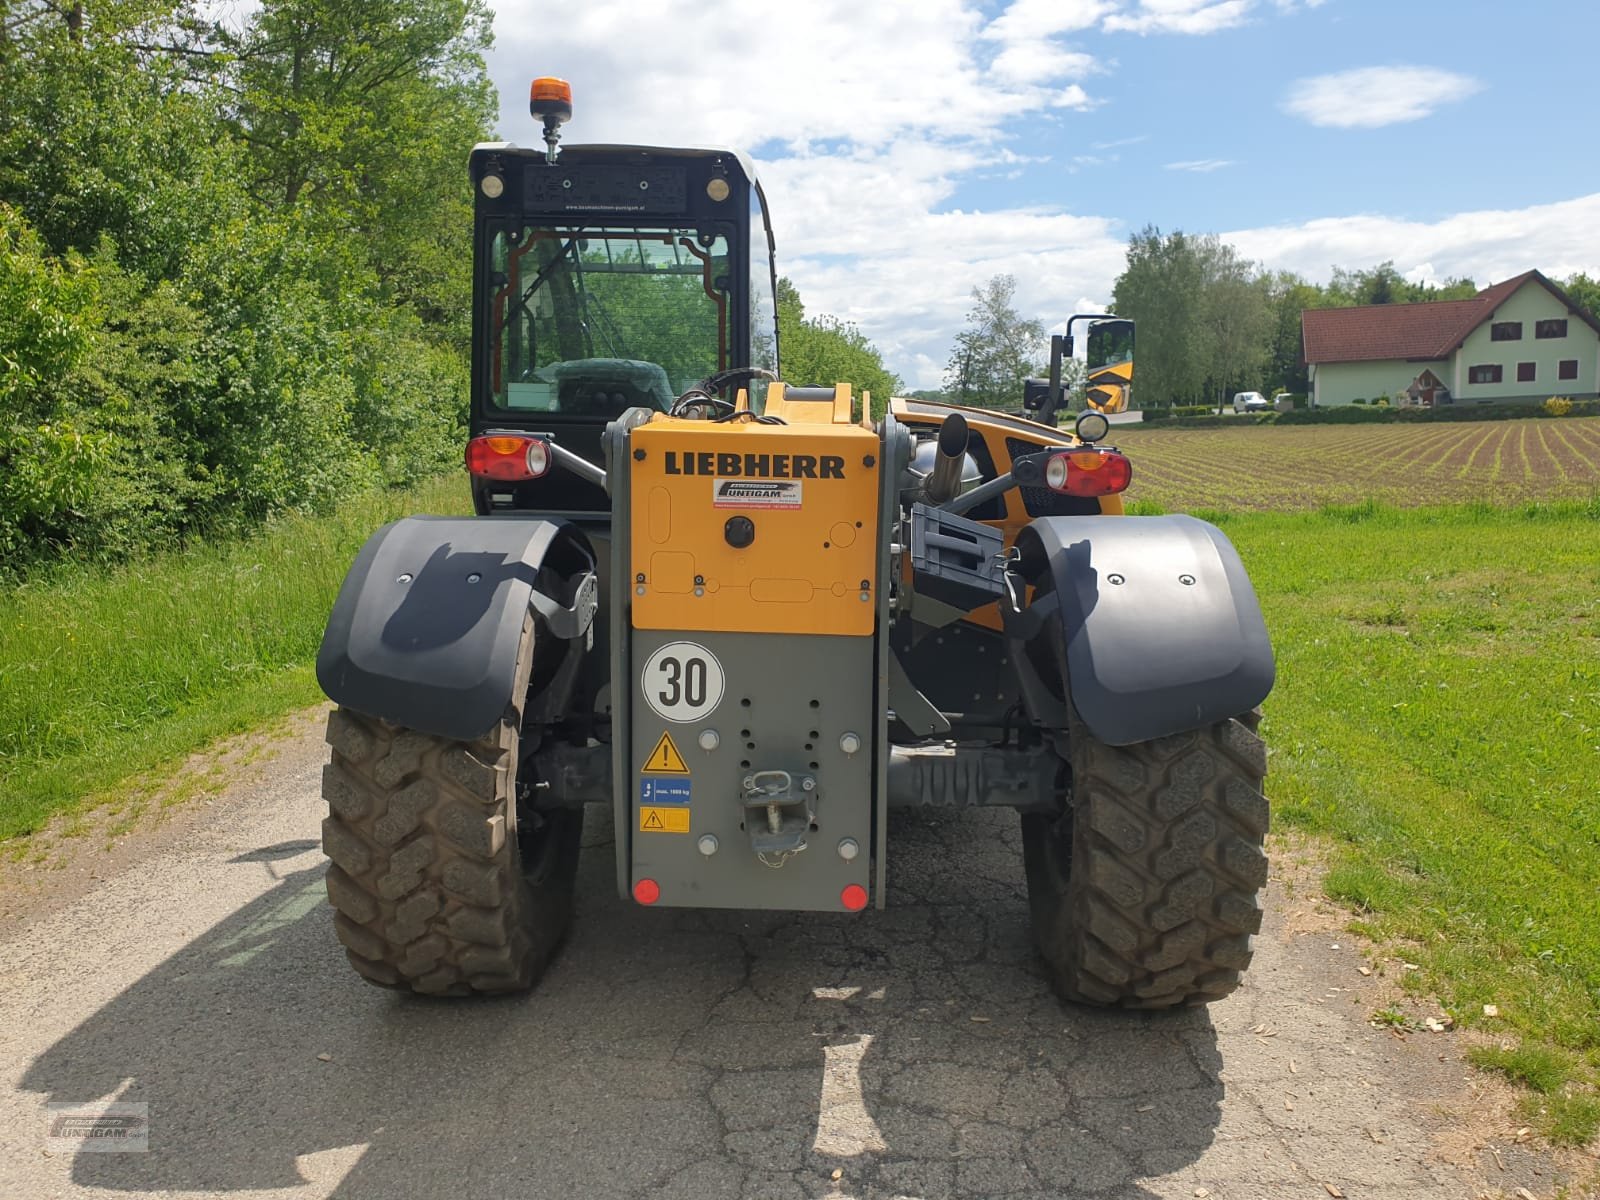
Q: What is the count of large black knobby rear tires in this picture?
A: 2